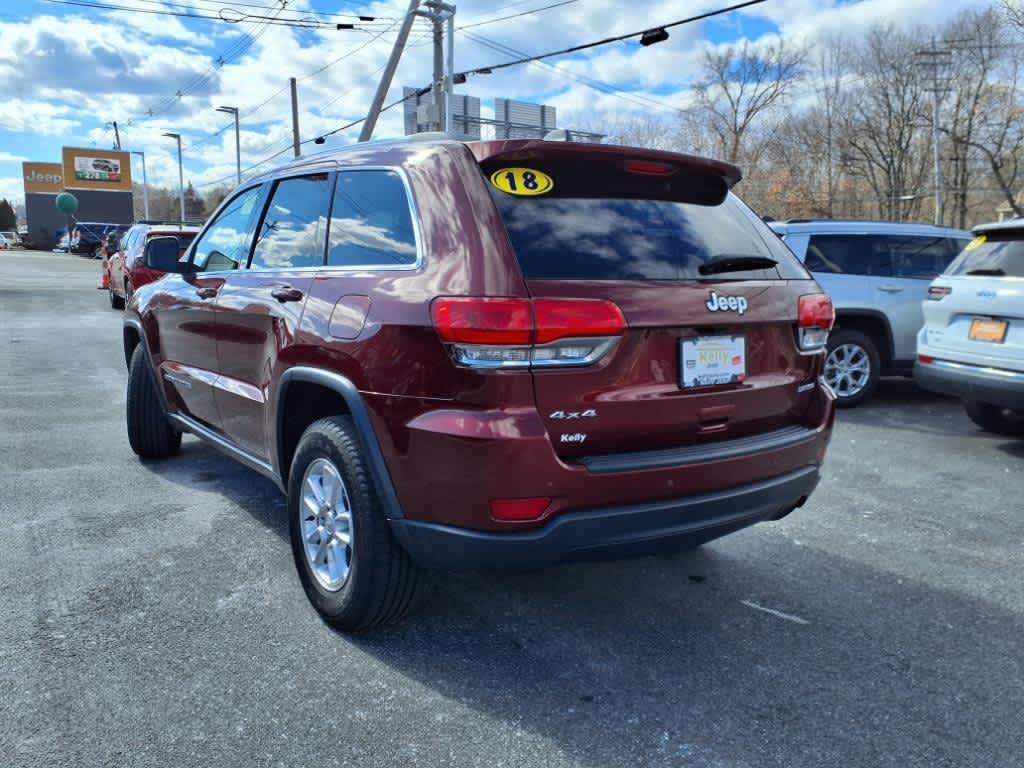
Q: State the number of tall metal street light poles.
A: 3